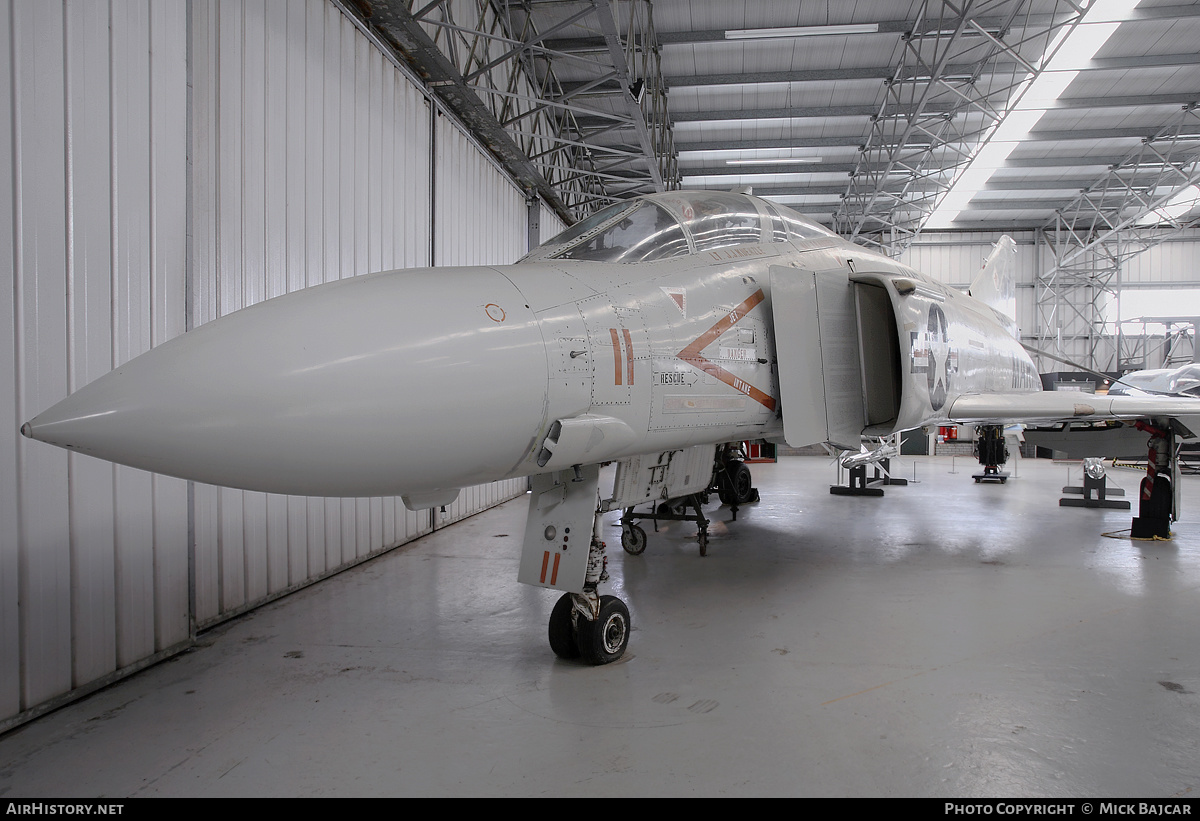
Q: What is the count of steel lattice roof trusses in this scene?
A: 3